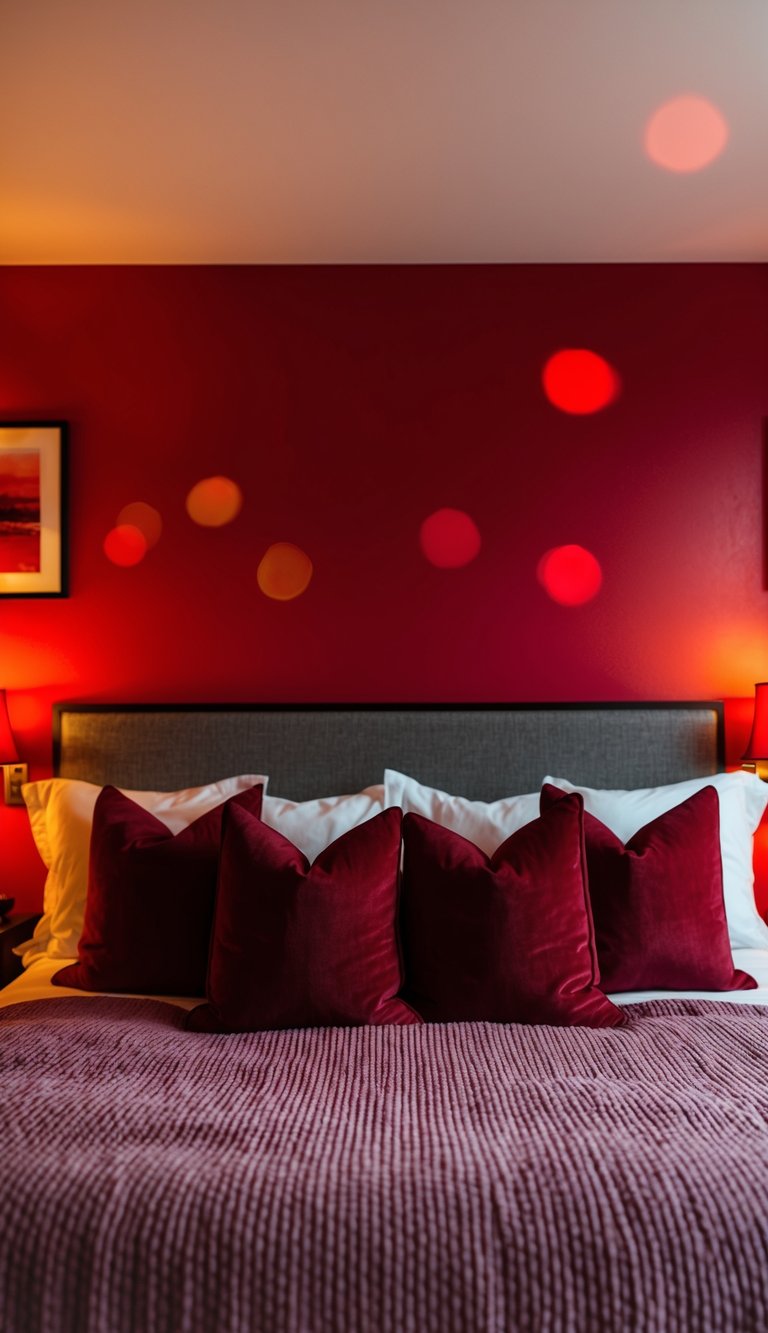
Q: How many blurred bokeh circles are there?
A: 8